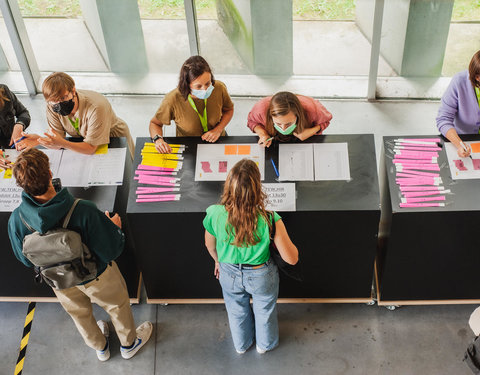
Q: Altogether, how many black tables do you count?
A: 3